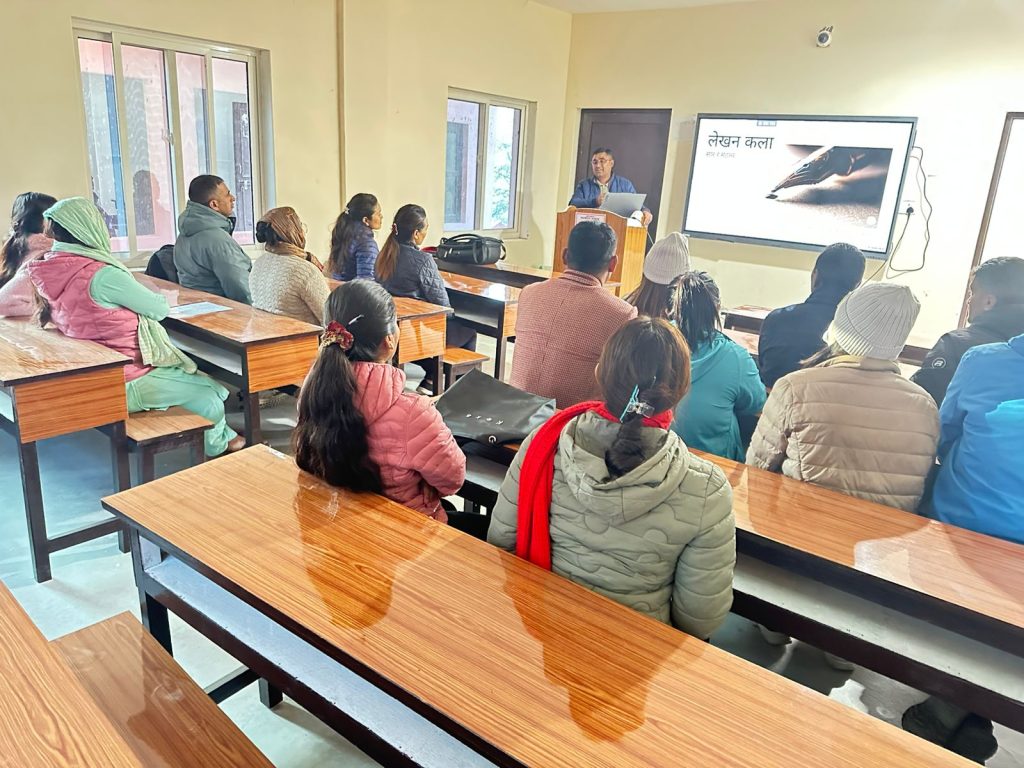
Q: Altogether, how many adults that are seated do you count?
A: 15